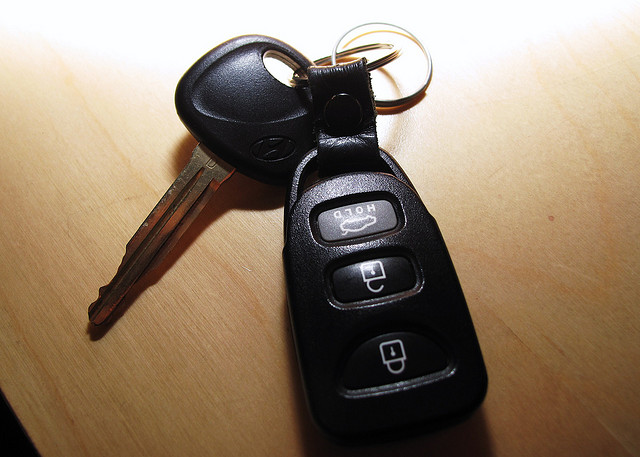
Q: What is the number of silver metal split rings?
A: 2